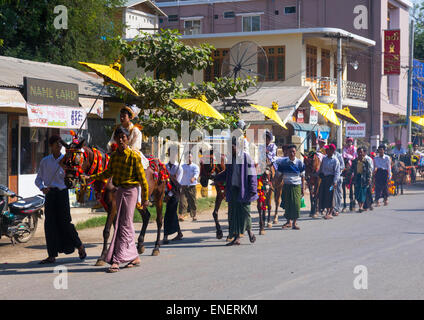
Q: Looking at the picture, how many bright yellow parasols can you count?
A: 6